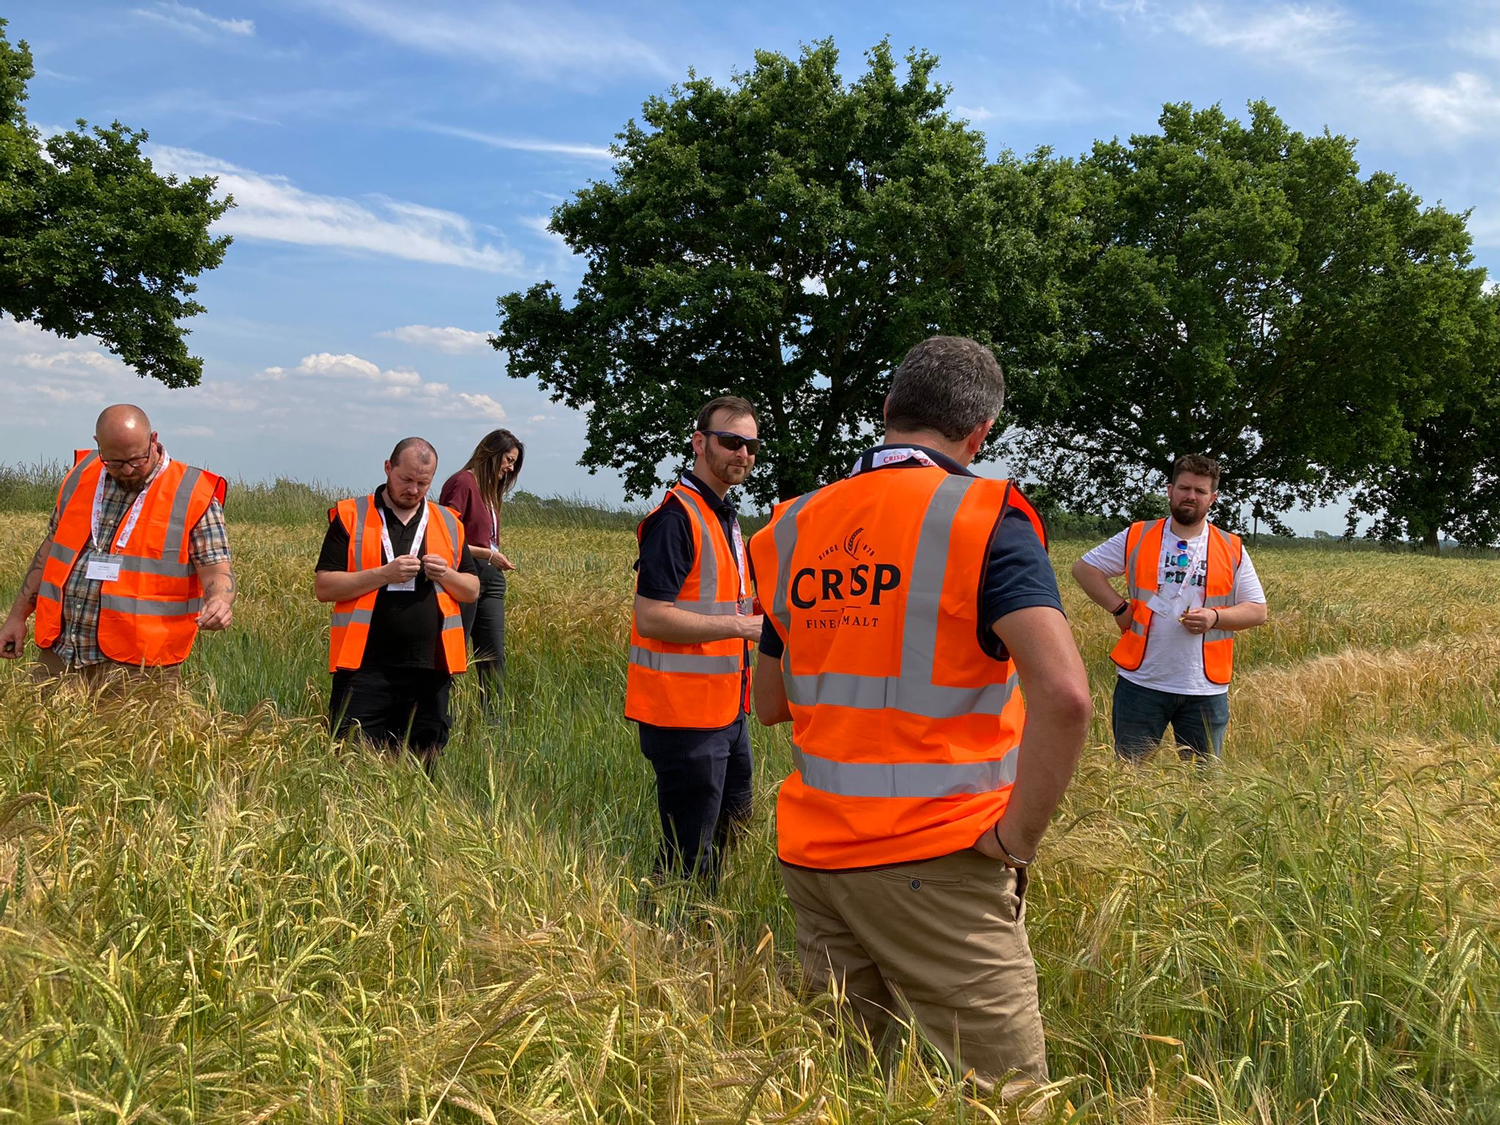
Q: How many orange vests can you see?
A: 5